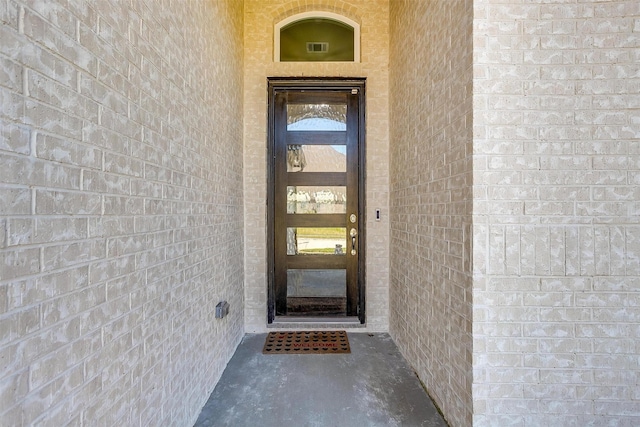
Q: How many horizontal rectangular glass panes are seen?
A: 5